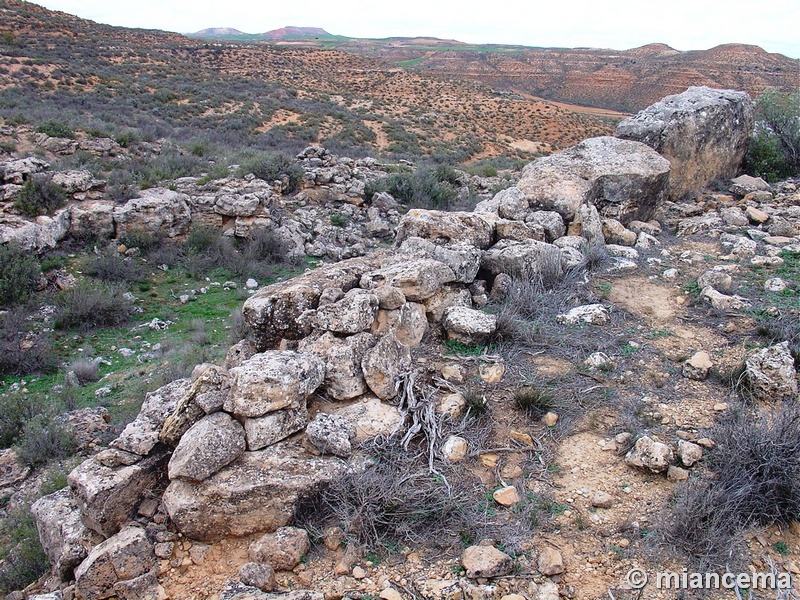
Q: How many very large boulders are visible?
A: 2